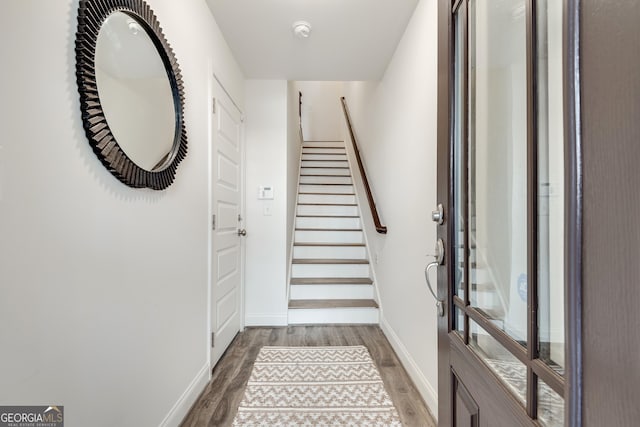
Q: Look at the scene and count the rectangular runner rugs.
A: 1